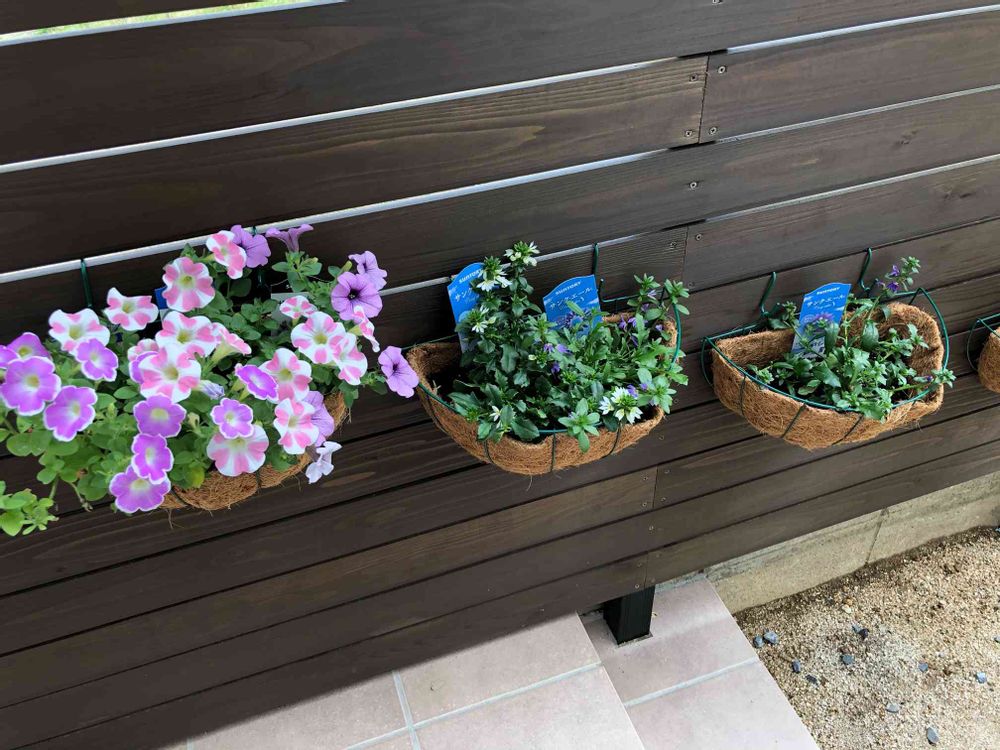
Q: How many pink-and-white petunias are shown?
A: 15